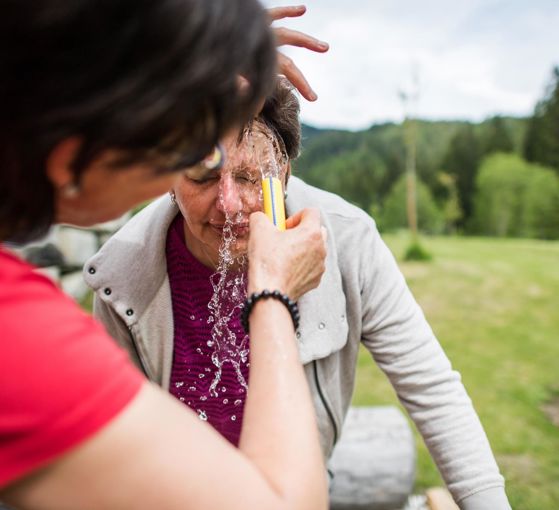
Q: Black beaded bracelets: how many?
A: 1